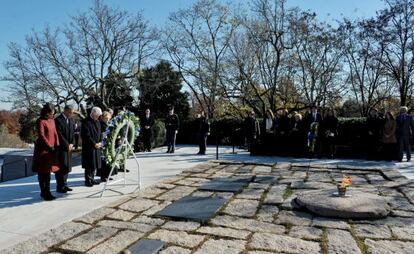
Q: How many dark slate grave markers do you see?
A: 3